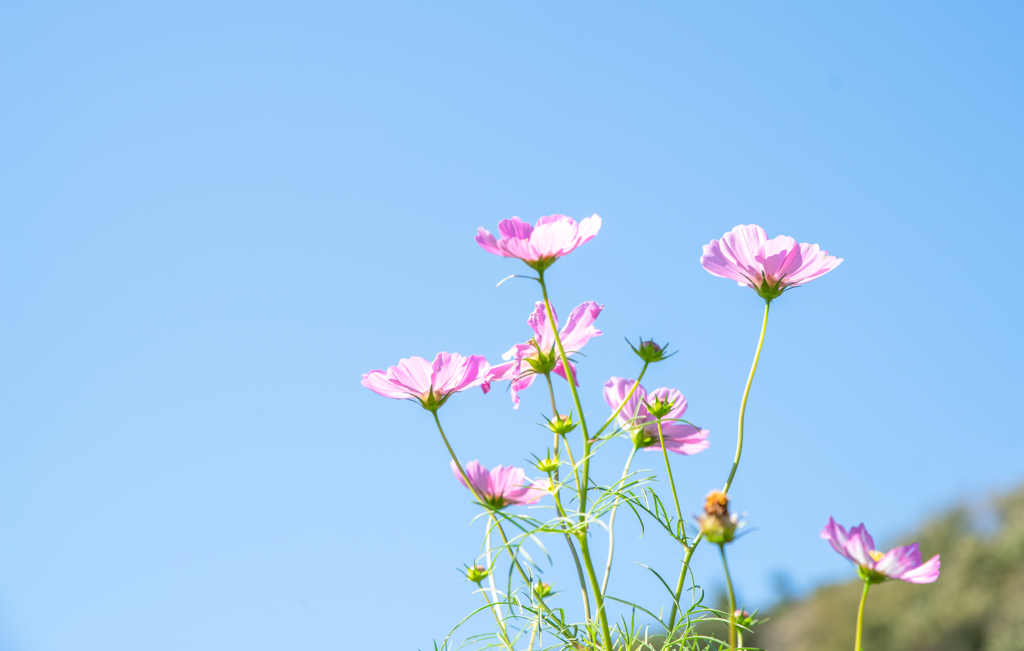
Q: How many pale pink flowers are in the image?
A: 7